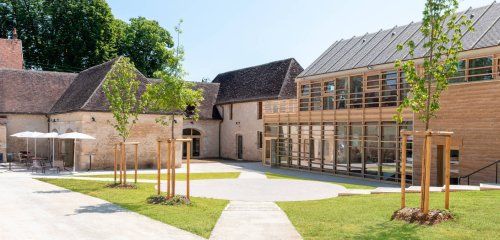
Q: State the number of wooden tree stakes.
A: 9